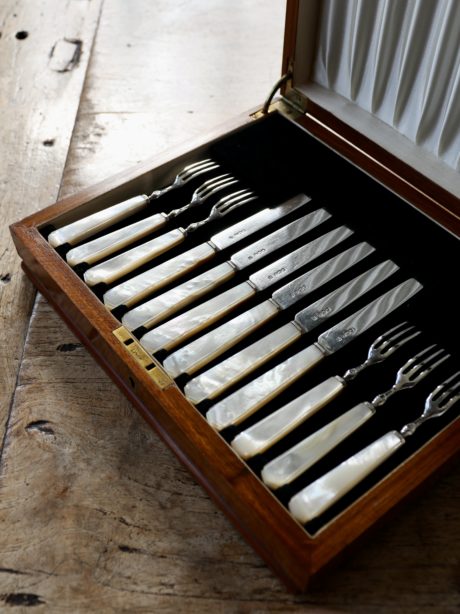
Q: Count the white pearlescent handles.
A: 12